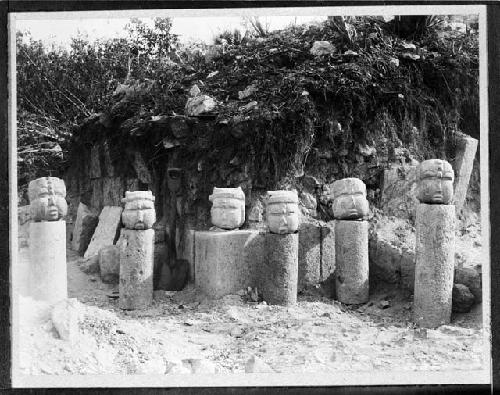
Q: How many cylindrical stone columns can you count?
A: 5